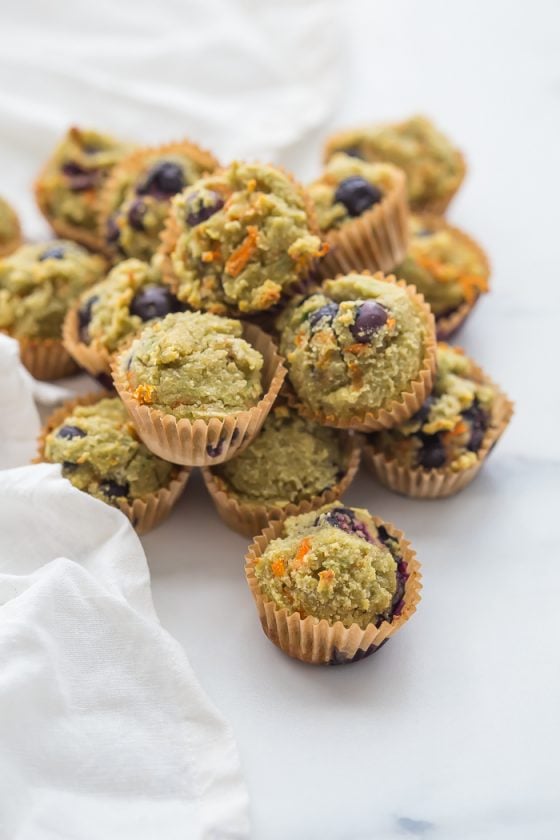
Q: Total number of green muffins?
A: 15